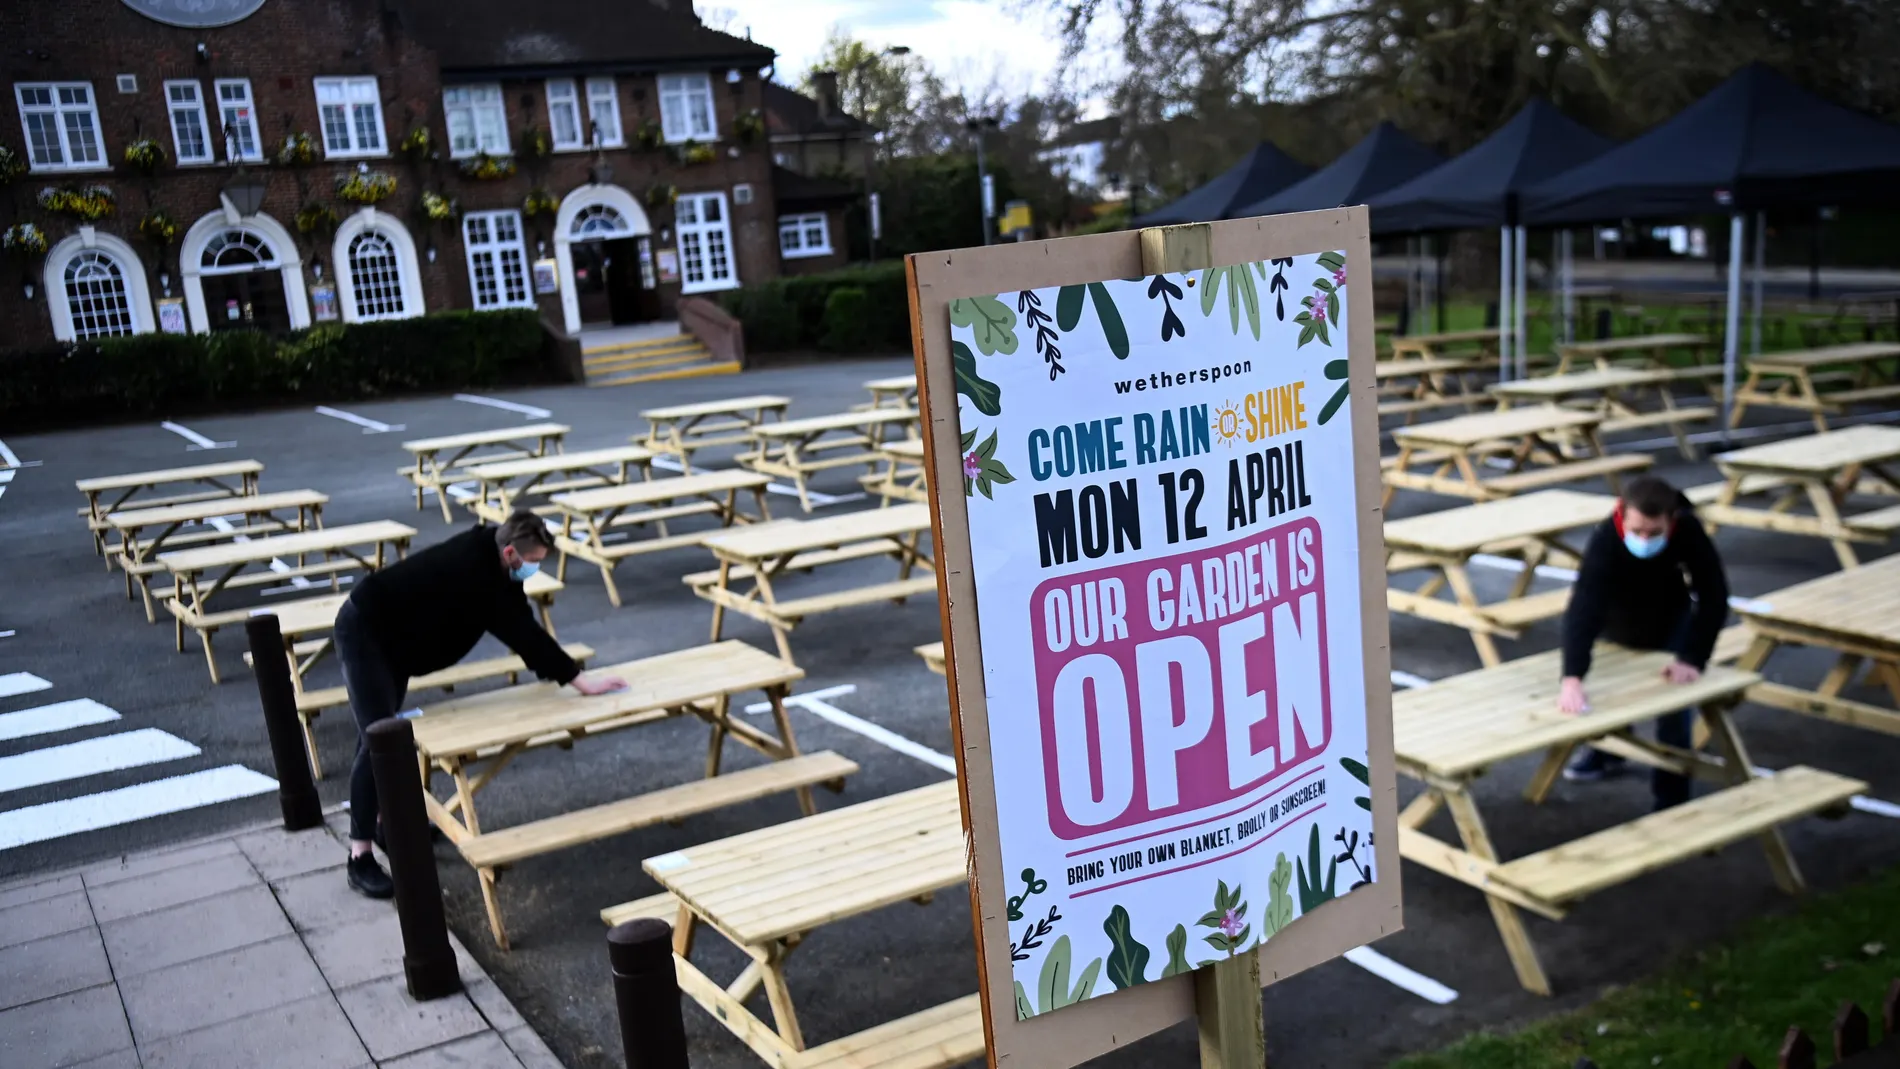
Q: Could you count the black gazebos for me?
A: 4